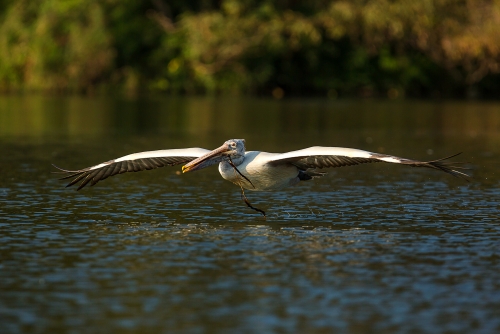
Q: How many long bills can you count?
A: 1